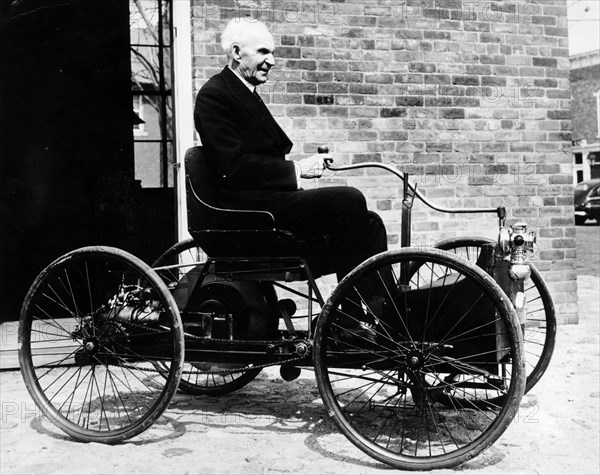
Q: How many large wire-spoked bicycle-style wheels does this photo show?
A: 4